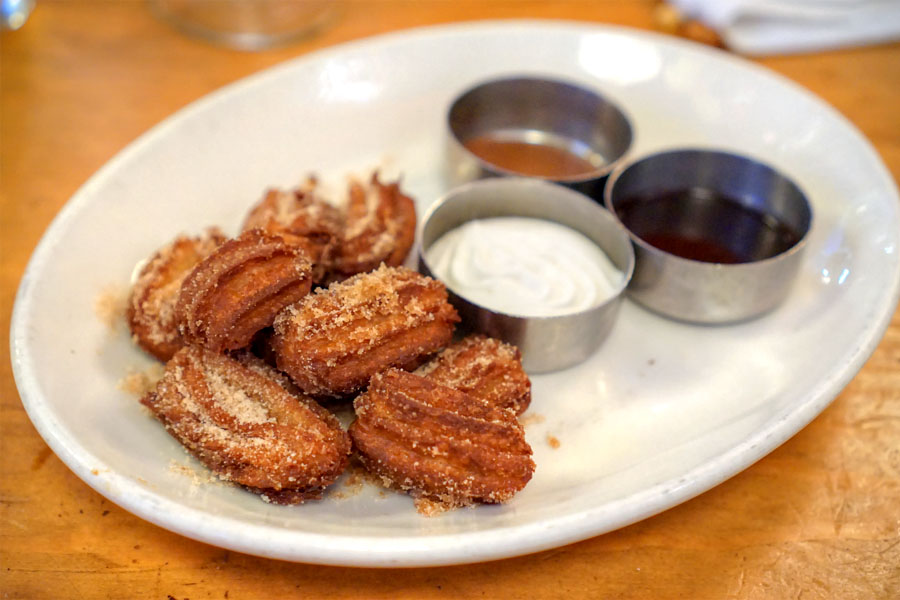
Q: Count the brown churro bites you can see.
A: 8